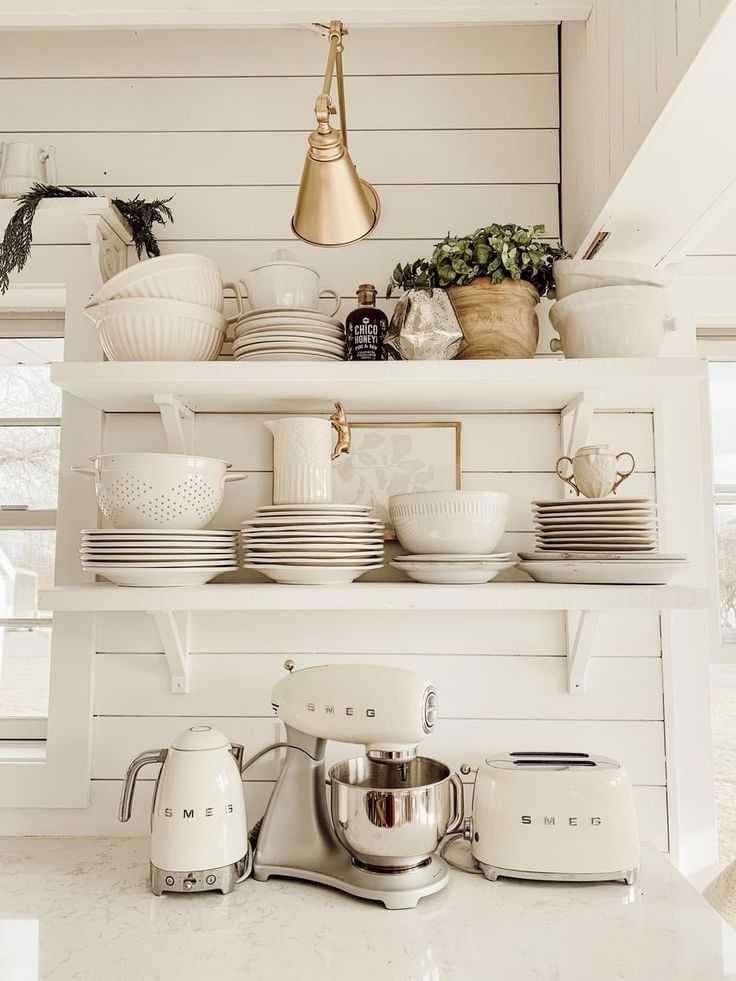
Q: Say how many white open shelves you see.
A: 2